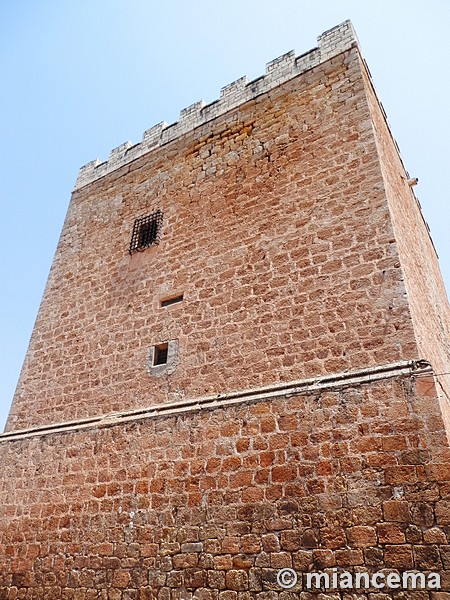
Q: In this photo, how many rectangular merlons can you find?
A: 7